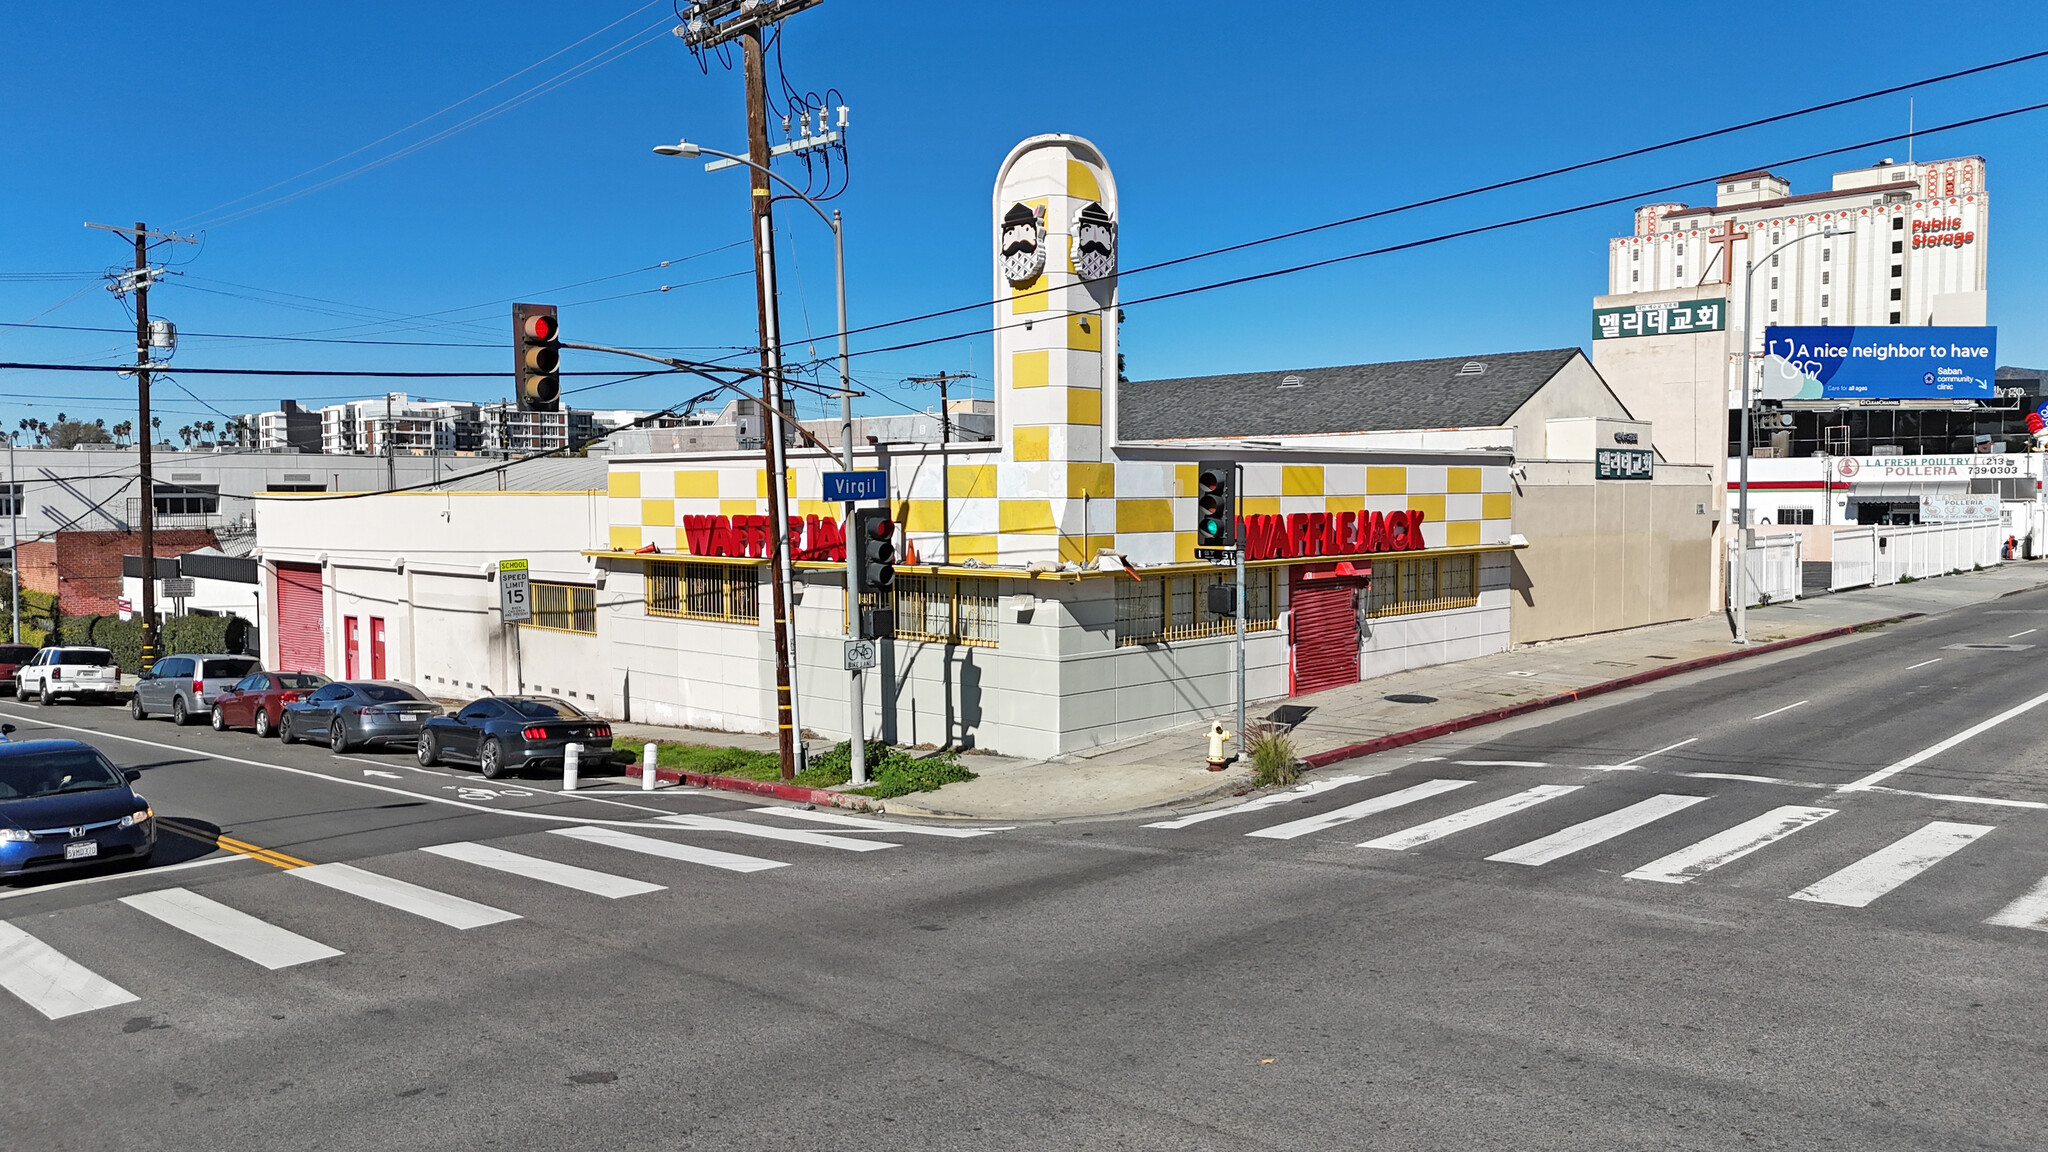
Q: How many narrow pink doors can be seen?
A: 2